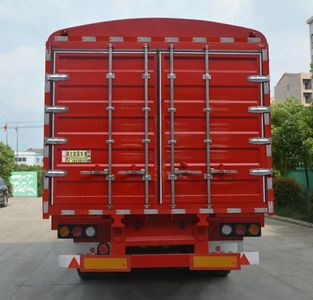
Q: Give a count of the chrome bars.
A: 4